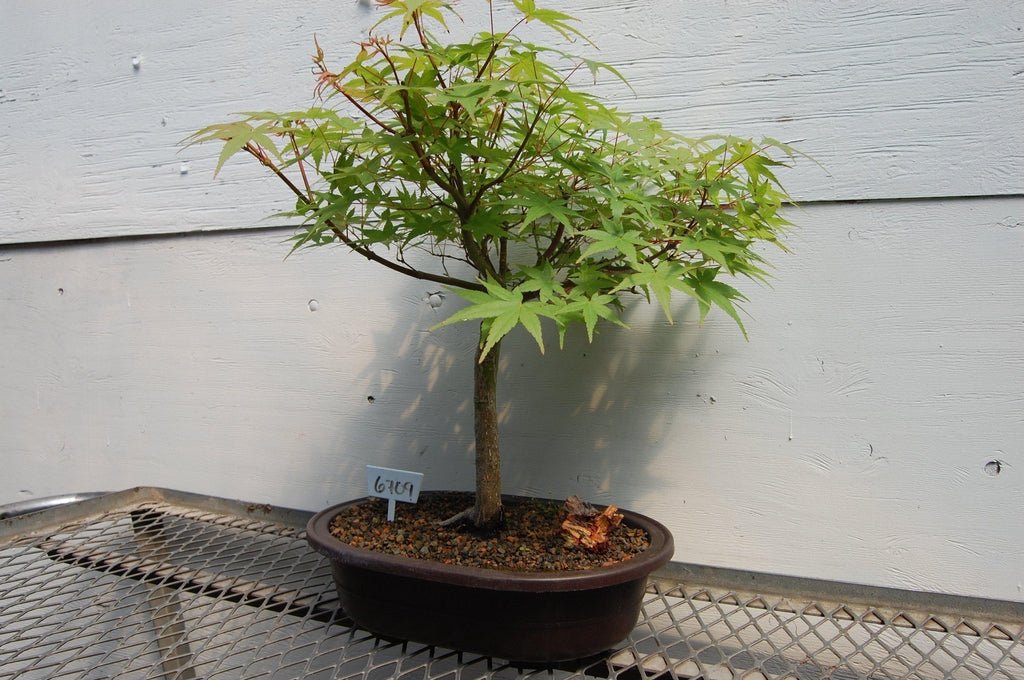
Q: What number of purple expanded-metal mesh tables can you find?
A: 0